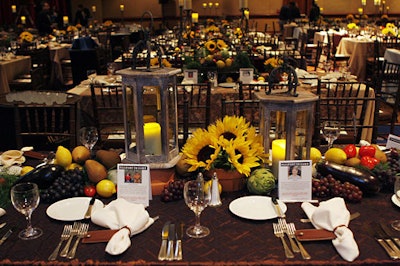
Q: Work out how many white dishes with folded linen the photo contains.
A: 2